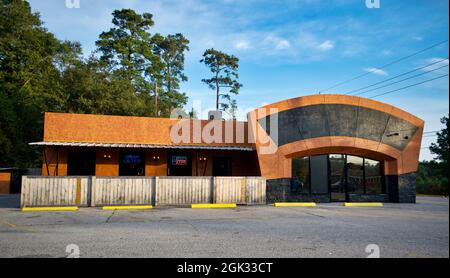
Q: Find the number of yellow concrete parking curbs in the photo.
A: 5